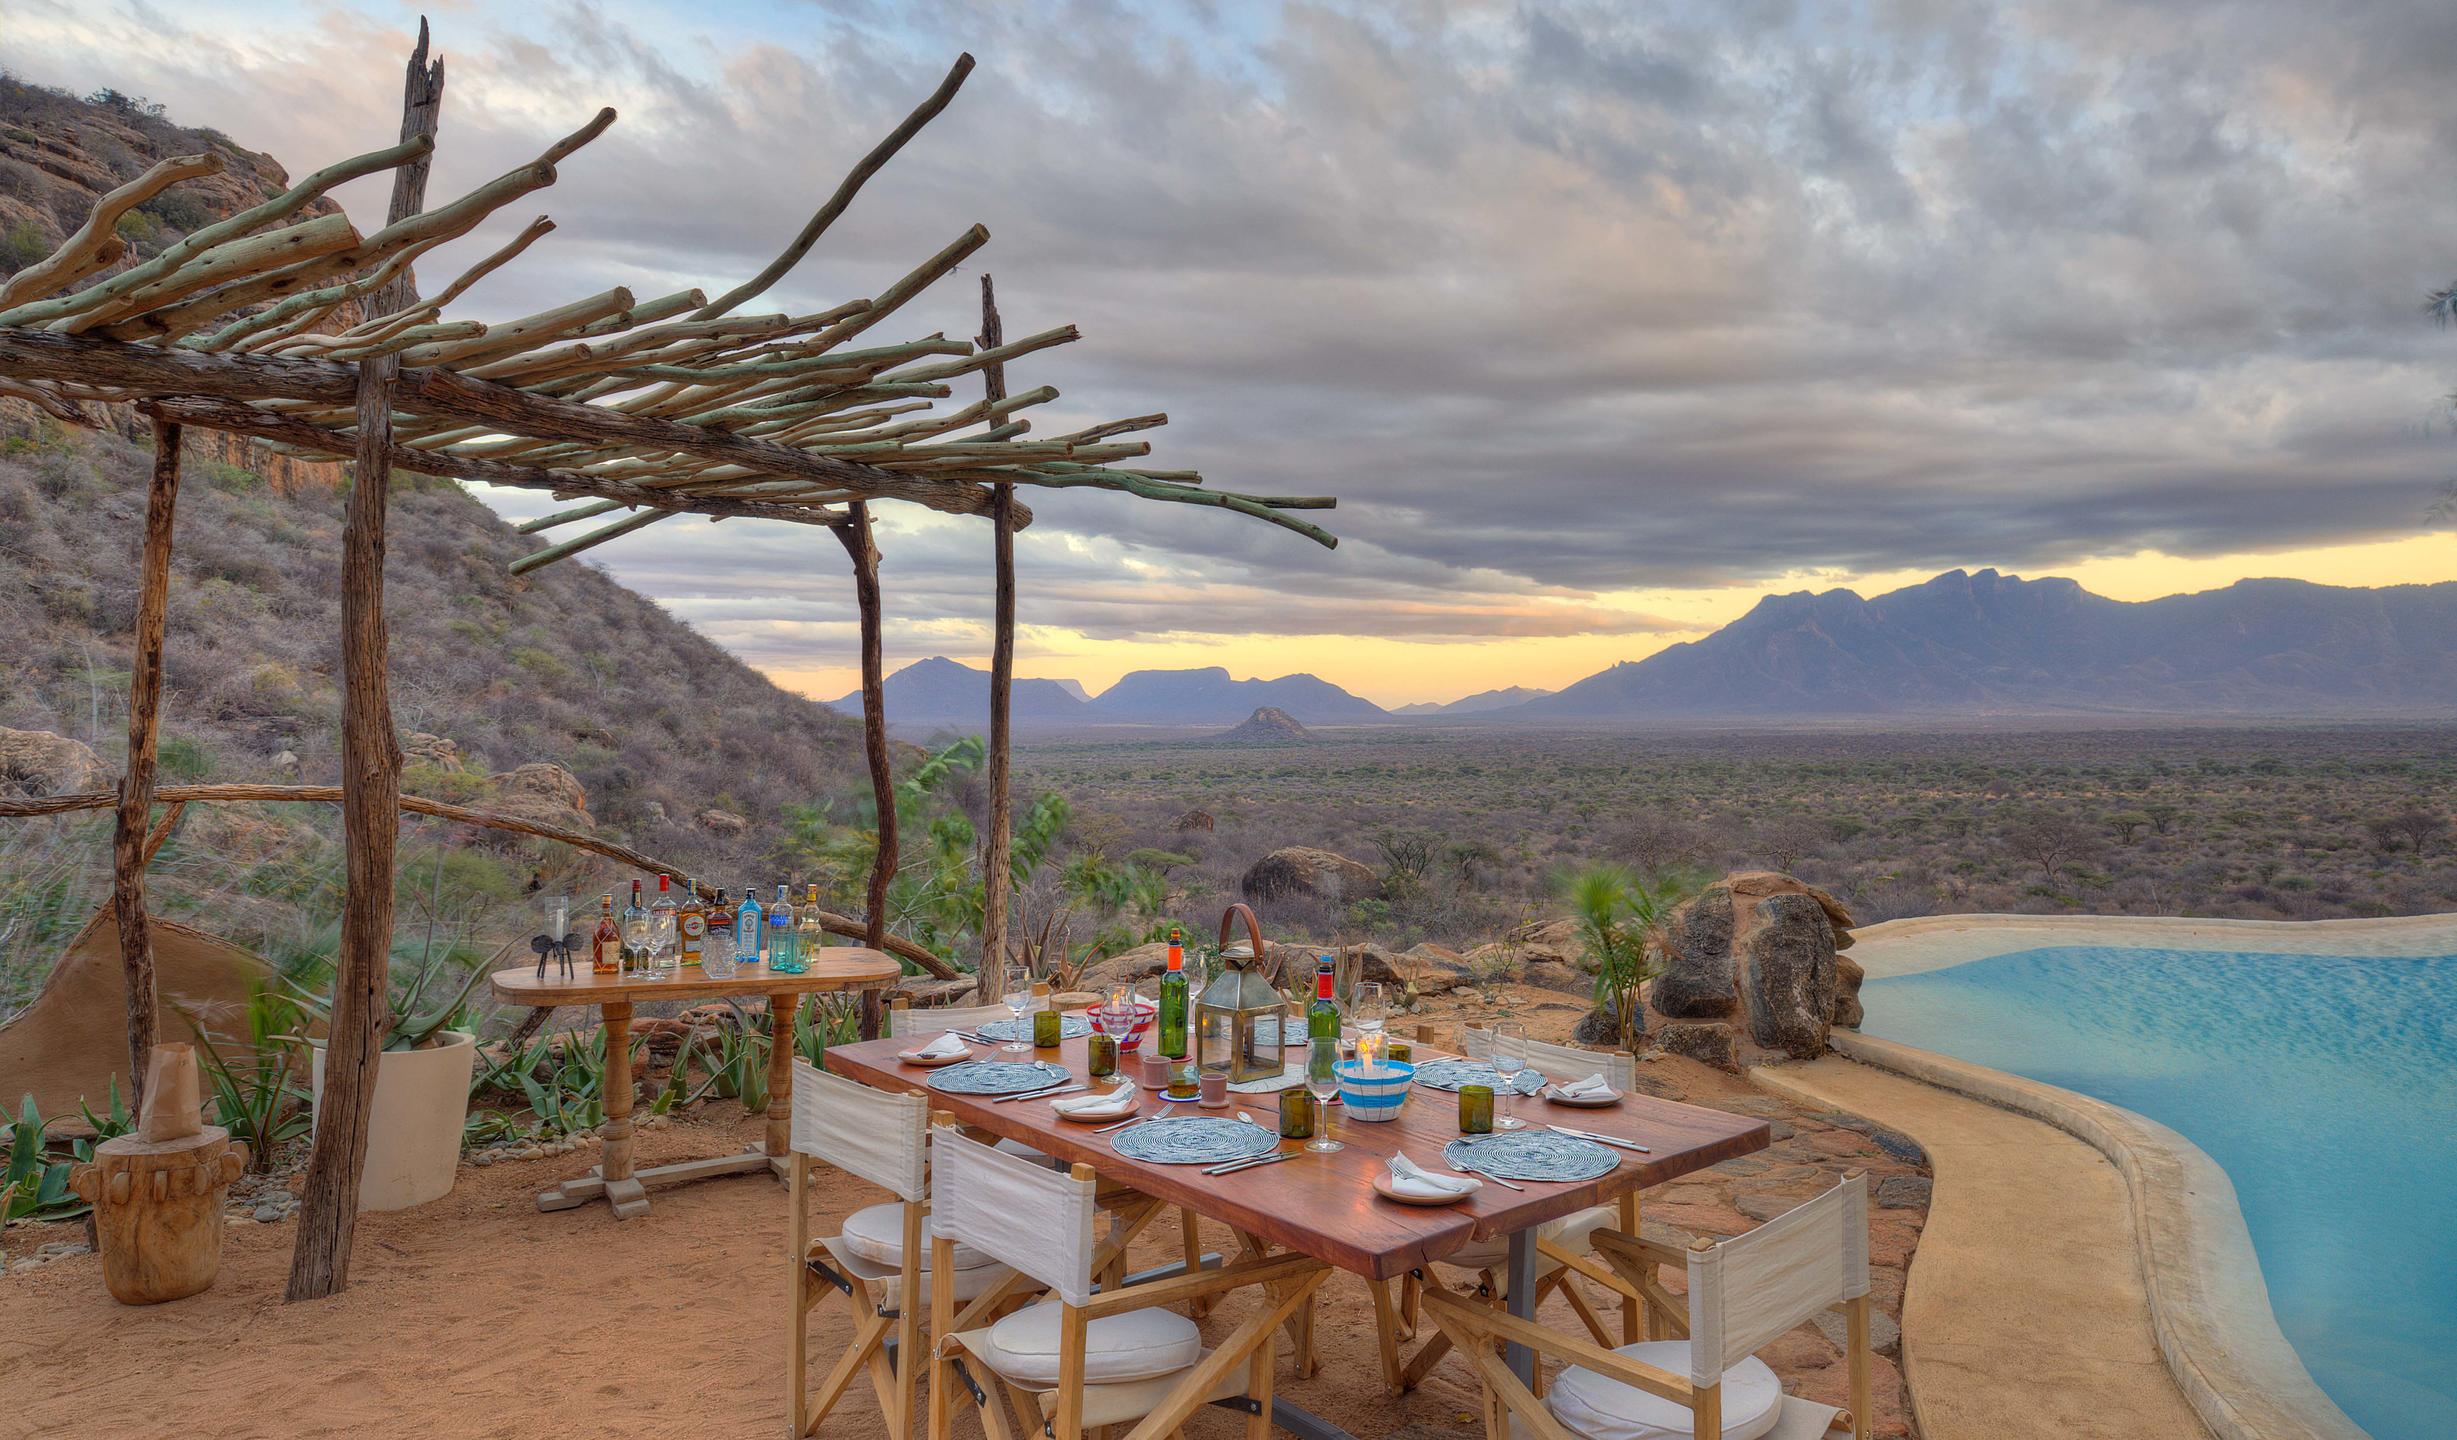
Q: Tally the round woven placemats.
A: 6